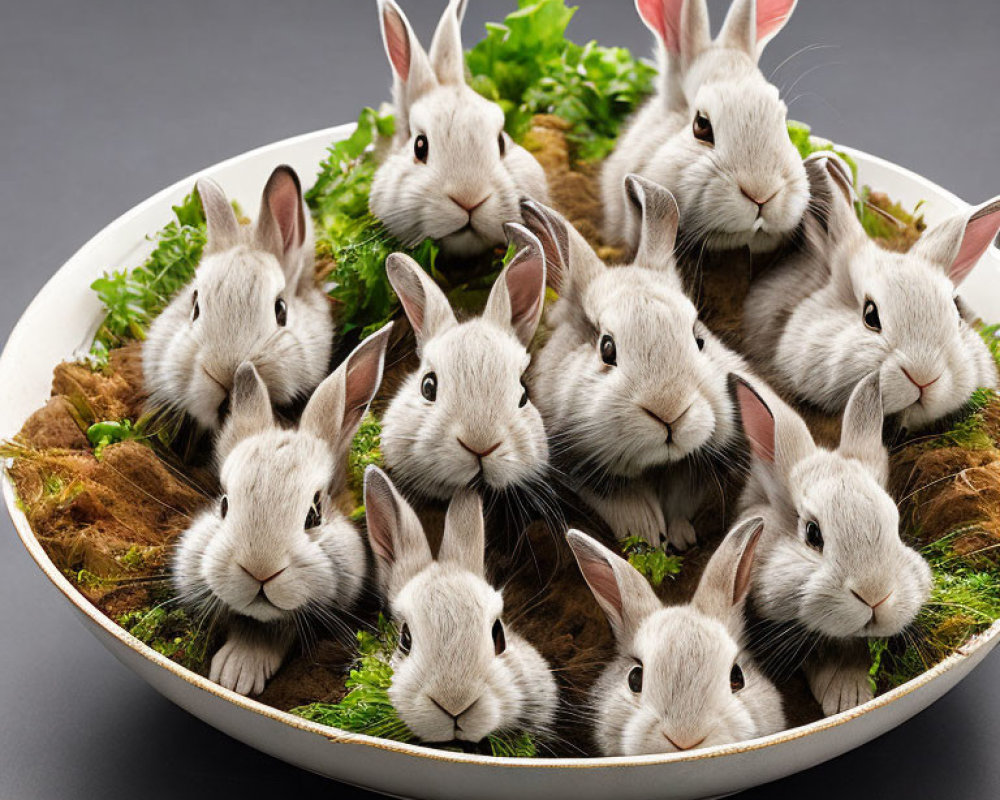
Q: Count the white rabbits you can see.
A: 10